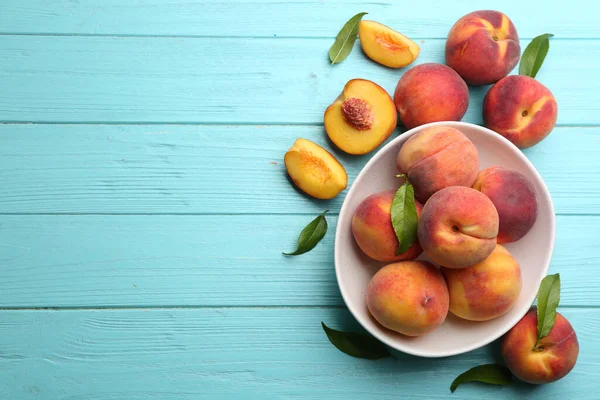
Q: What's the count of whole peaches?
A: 10